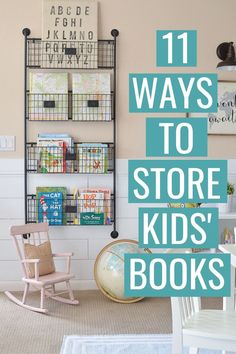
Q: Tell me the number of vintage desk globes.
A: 1